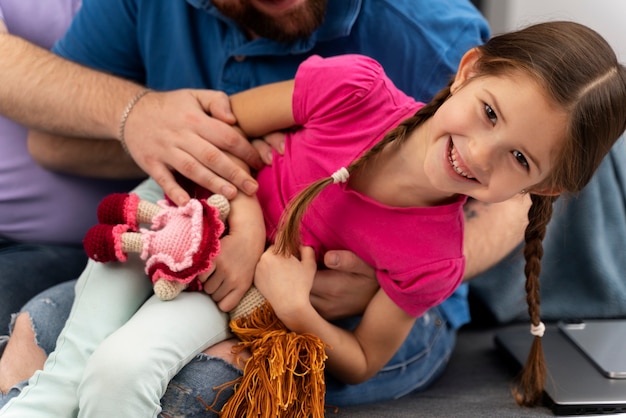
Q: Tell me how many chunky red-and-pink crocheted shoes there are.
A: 2